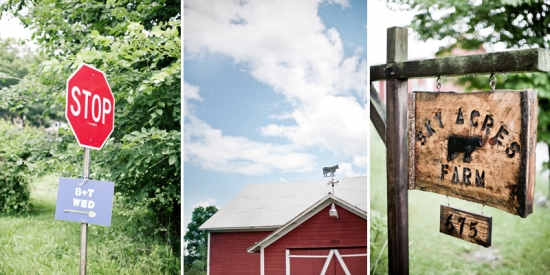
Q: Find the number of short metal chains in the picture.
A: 4